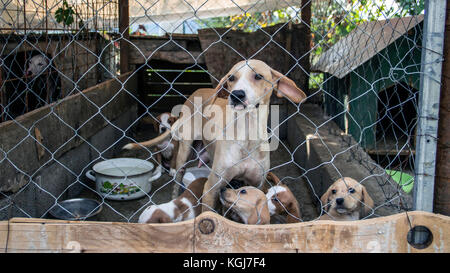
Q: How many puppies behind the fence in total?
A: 5